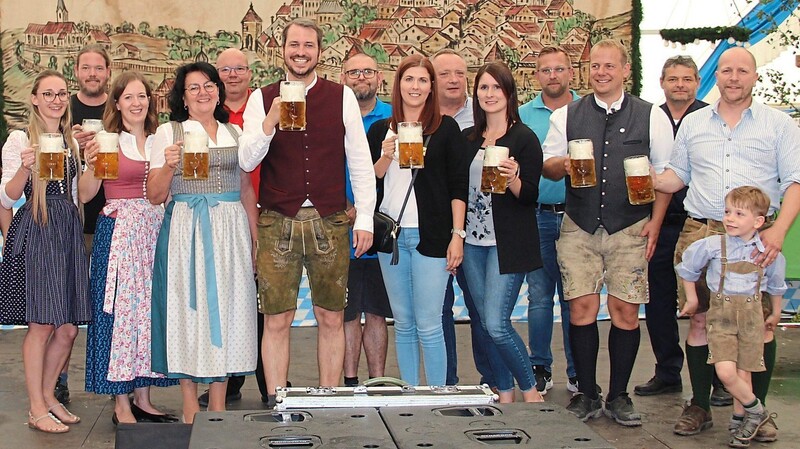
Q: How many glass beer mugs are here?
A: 9